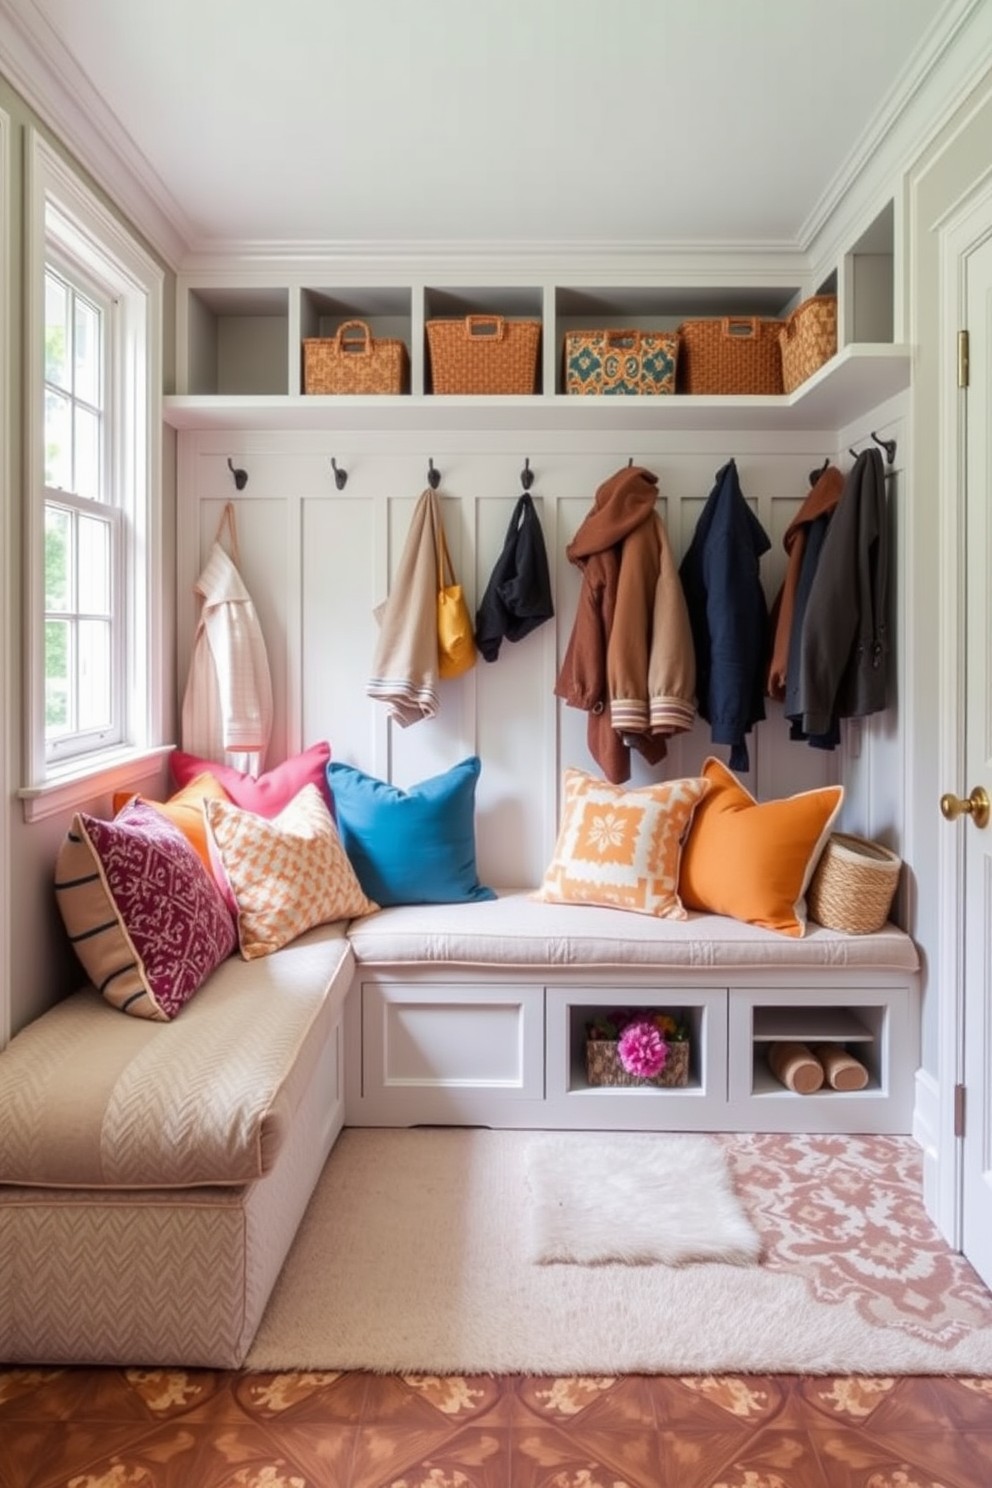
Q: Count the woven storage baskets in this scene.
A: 6